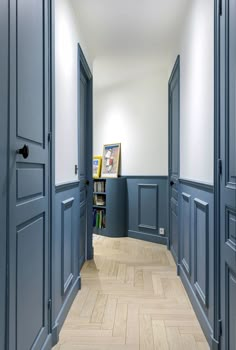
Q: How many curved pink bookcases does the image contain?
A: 0